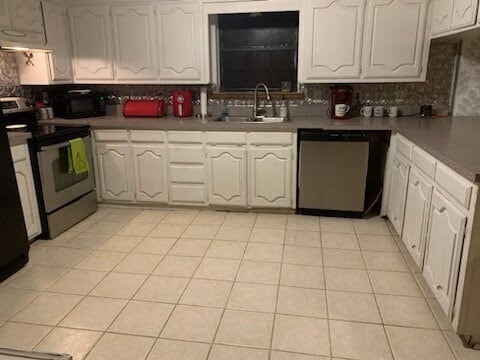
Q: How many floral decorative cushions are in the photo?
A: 0